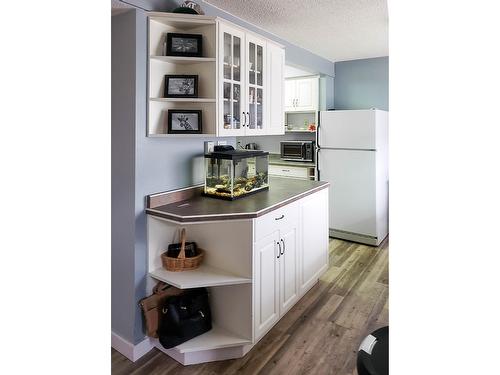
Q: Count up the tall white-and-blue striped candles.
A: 0